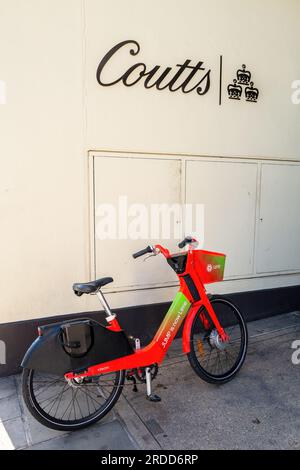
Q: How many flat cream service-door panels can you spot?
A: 3